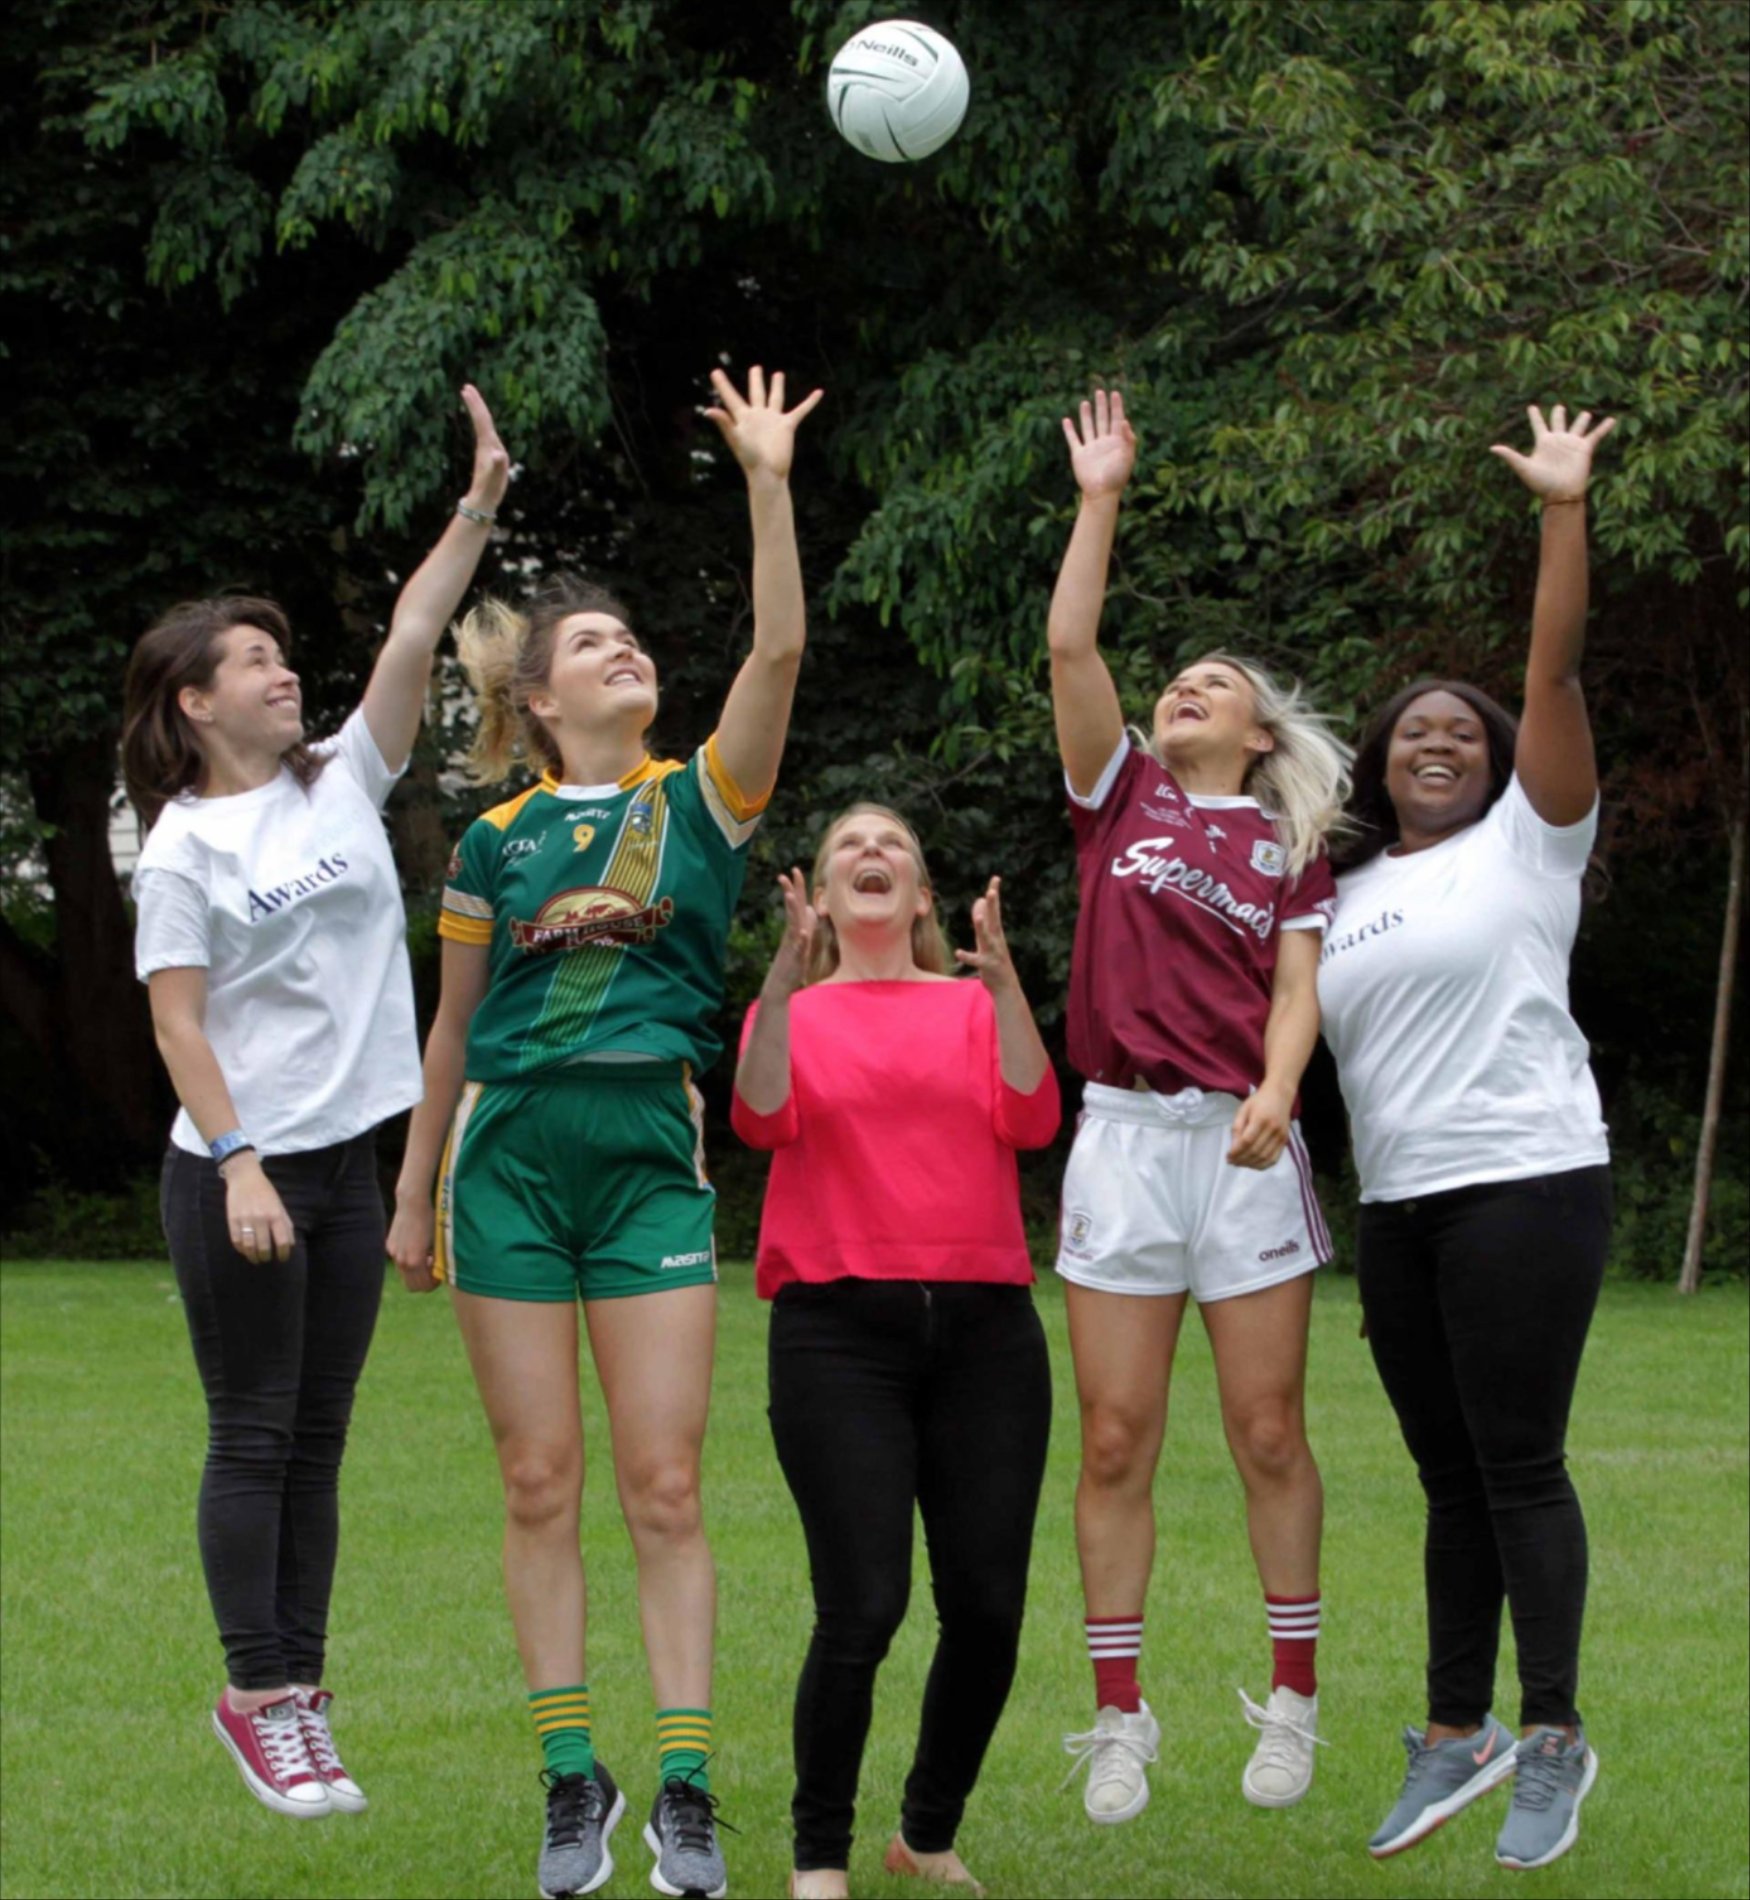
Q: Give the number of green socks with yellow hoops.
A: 2